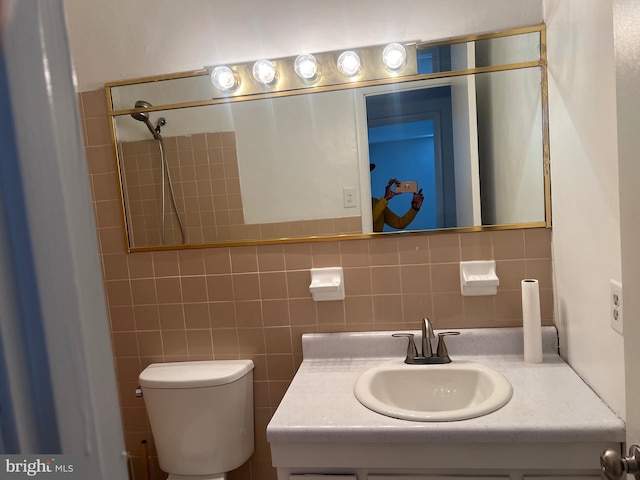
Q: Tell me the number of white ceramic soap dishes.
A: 2